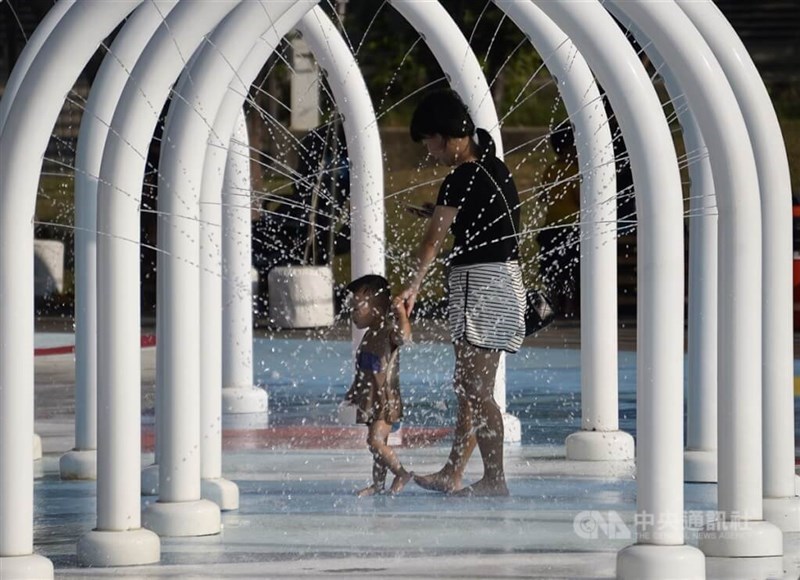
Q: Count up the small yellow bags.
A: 0